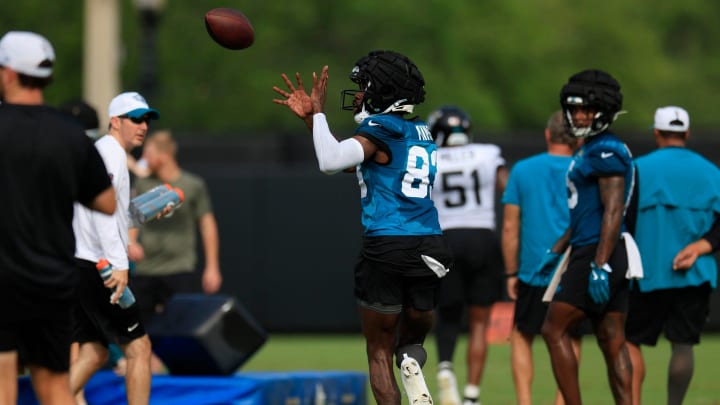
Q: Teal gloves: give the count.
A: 2